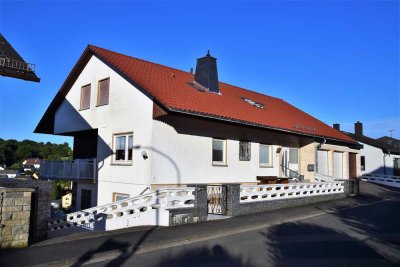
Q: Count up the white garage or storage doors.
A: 2